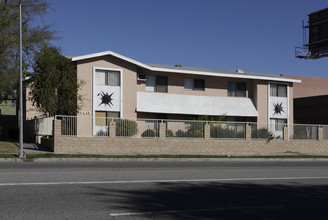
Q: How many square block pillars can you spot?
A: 7